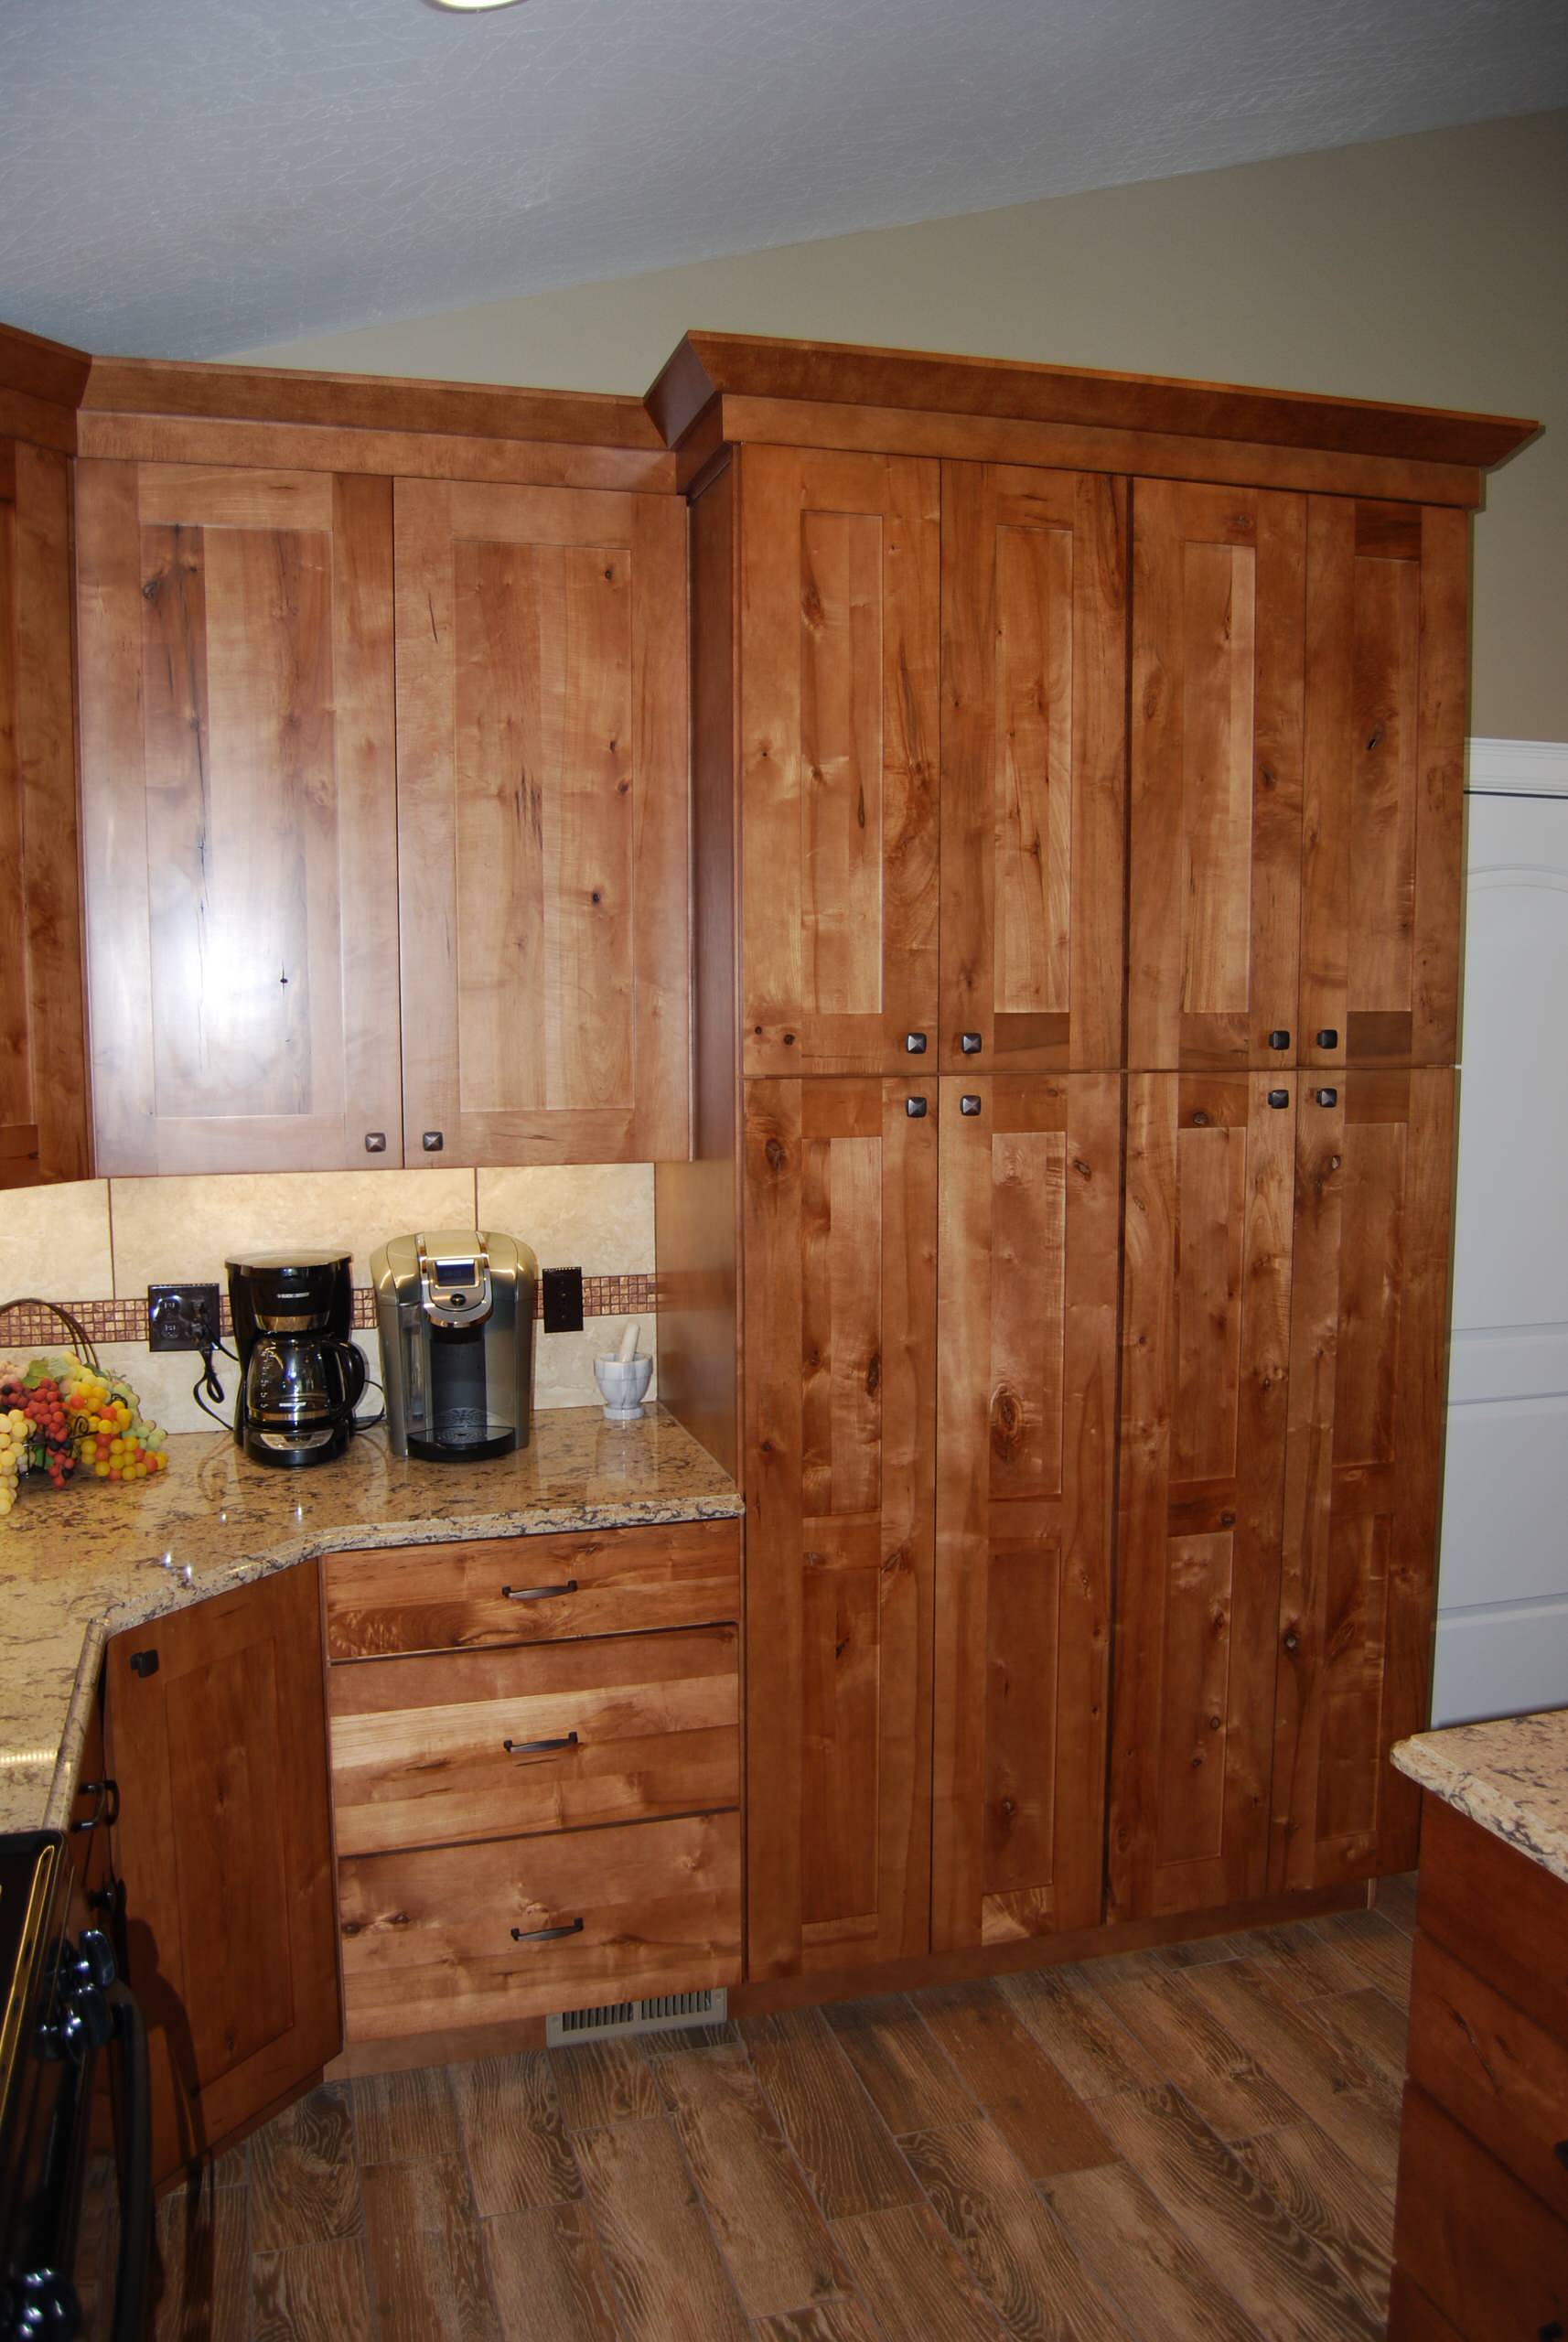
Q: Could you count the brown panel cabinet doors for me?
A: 12